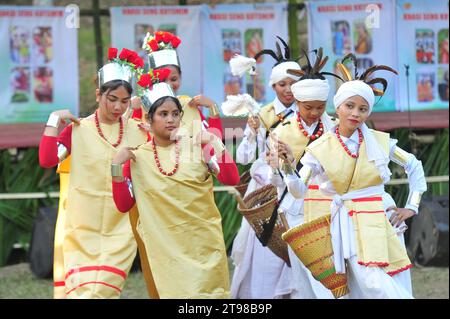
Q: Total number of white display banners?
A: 5